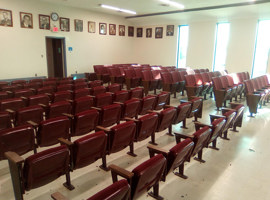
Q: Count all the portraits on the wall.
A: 14